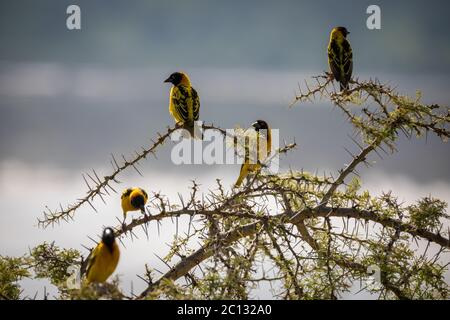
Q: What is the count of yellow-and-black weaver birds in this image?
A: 5